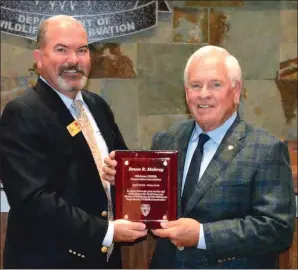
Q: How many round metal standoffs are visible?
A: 4